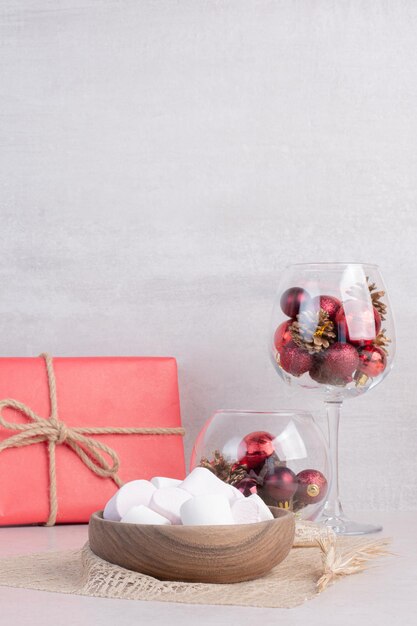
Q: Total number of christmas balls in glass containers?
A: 11